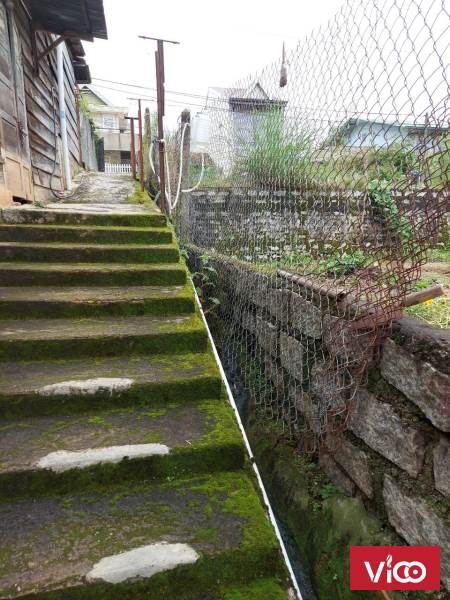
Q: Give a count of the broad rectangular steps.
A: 9